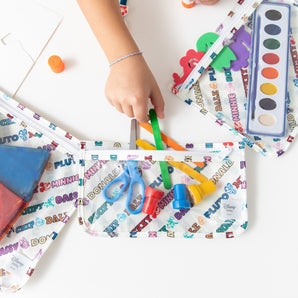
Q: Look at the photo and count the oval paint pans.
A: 8